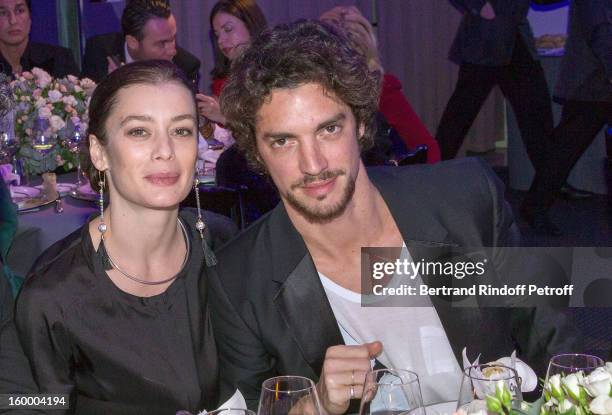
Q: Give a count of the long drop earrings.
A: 2